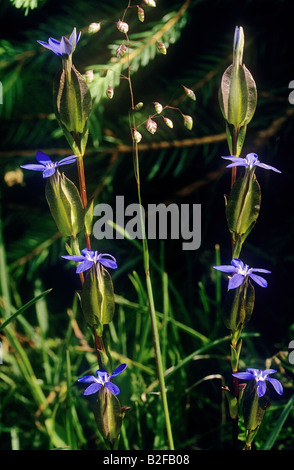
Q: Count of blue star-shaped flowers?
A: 7